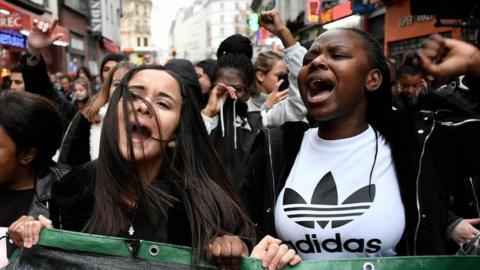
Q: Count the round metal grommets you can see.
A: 2